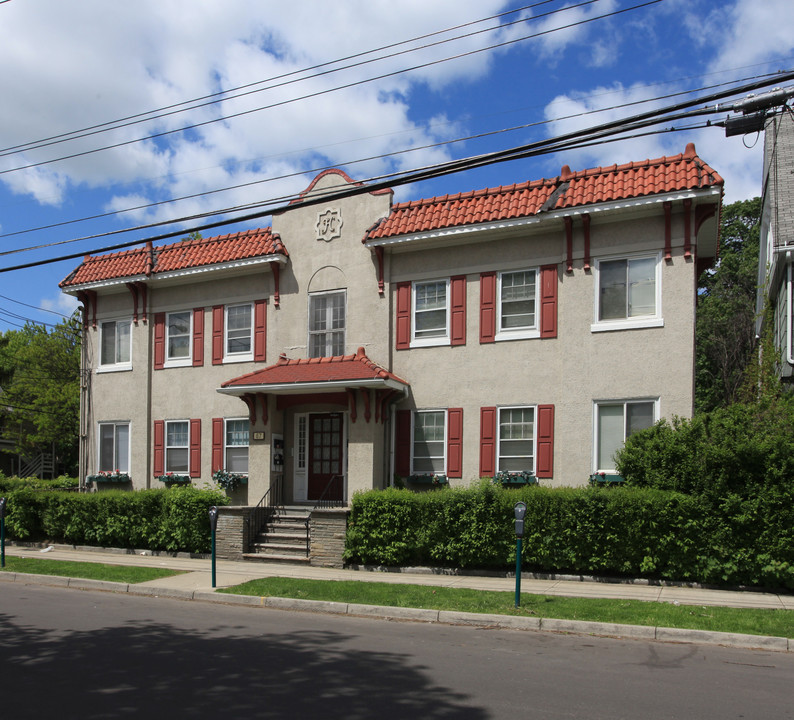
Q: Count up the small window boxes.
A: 6